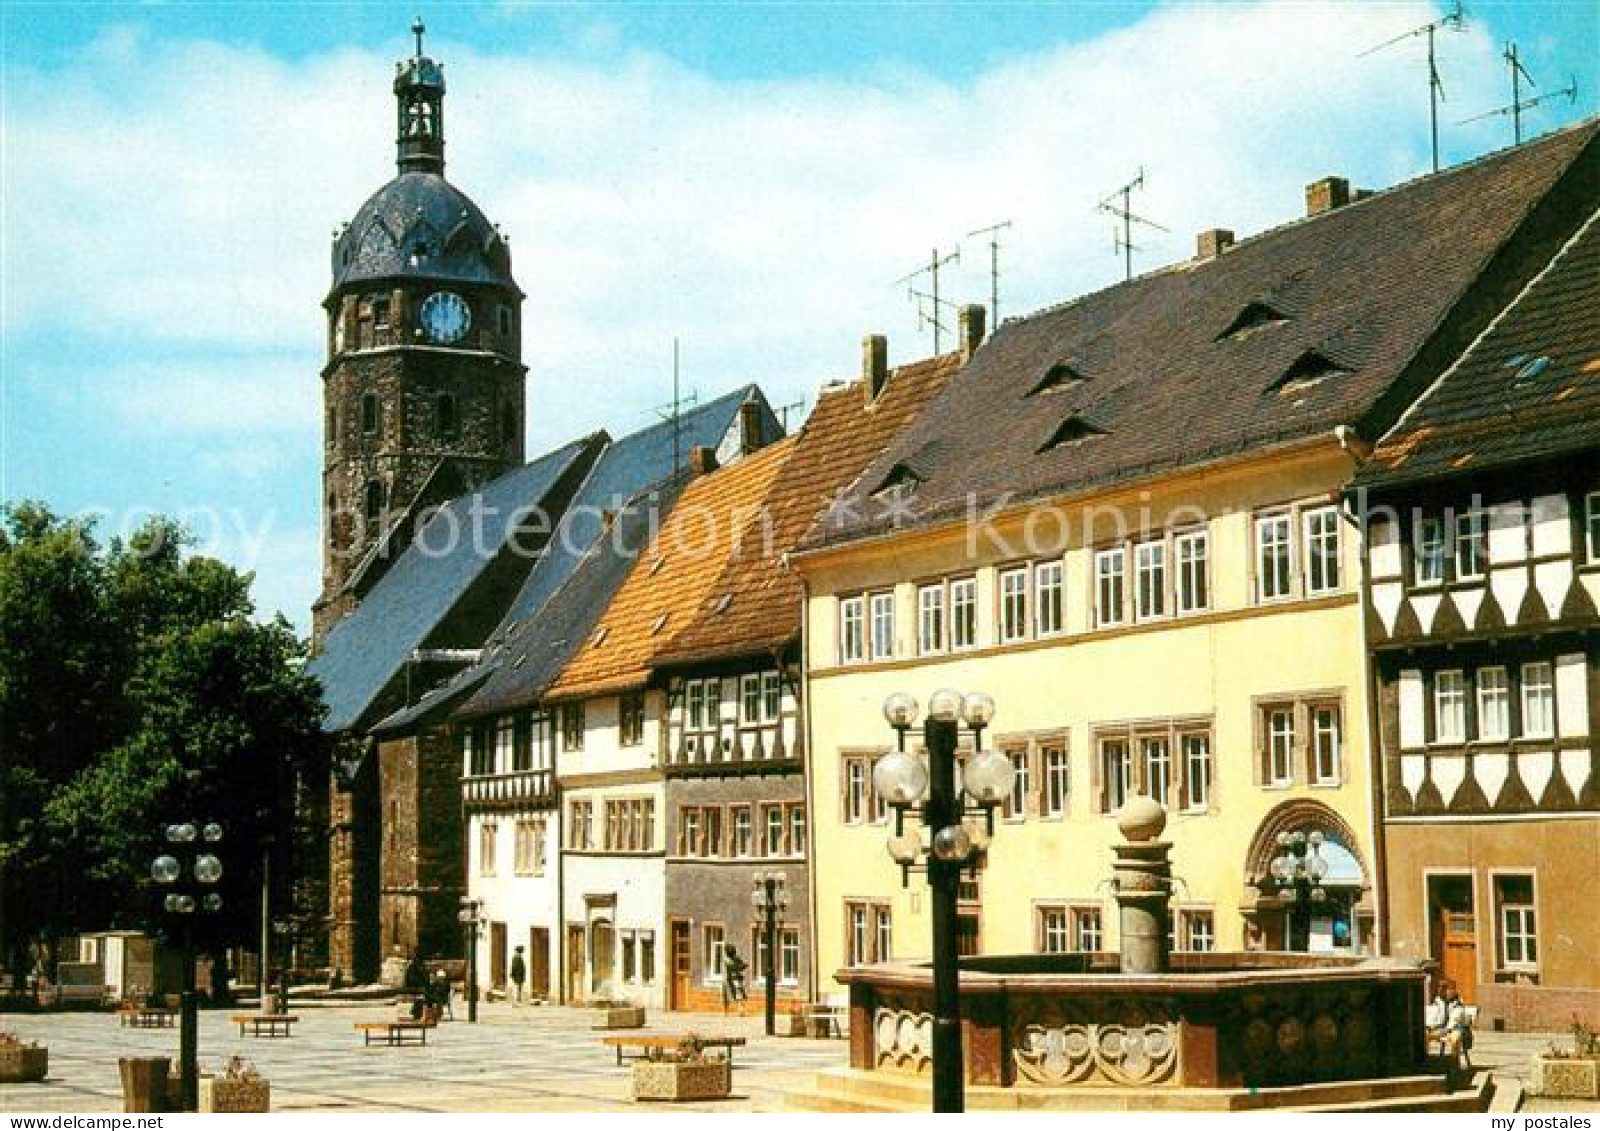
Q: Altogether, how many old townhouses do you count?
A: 5